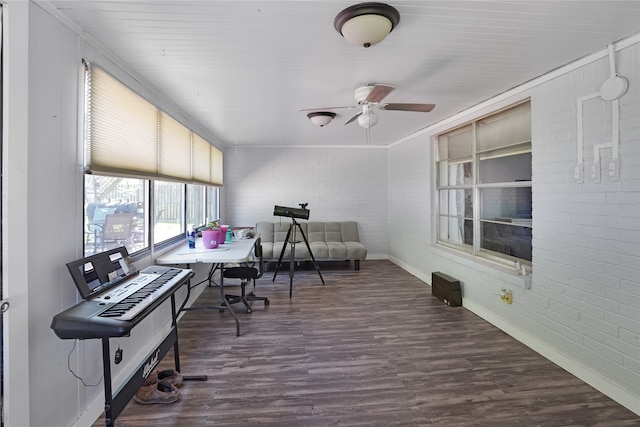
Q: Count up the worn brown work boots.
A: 2